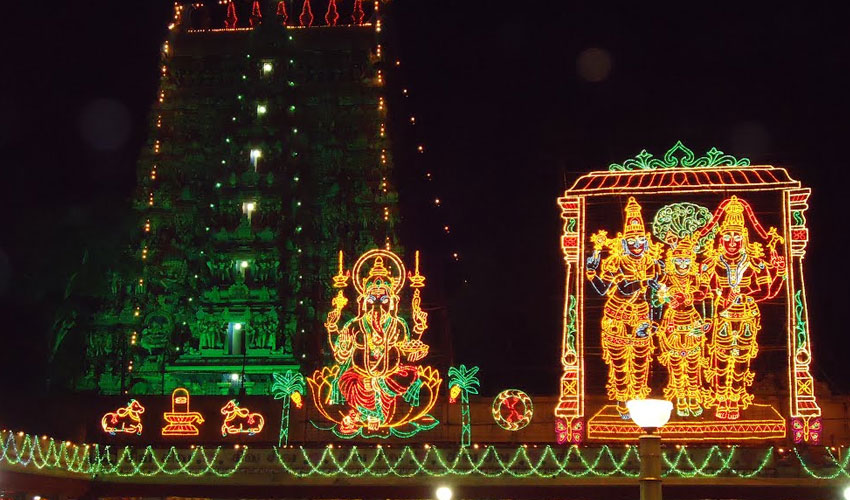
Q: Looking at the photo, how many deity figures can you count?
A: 4